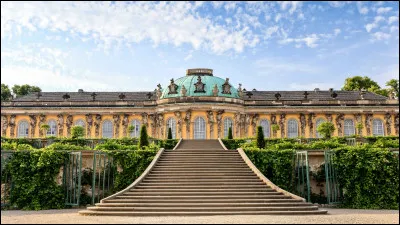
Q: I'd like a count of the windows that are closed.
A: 13